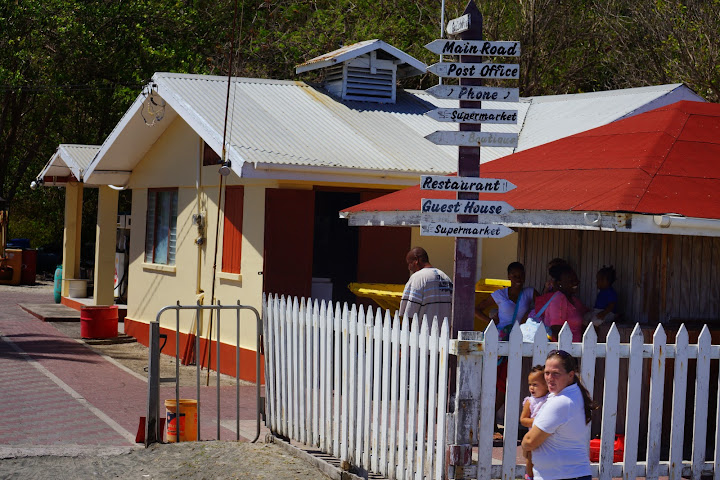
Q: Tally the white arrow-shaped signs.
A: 9